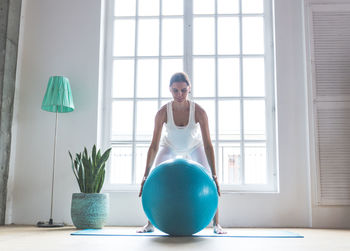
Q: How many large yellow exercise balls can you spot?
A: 0